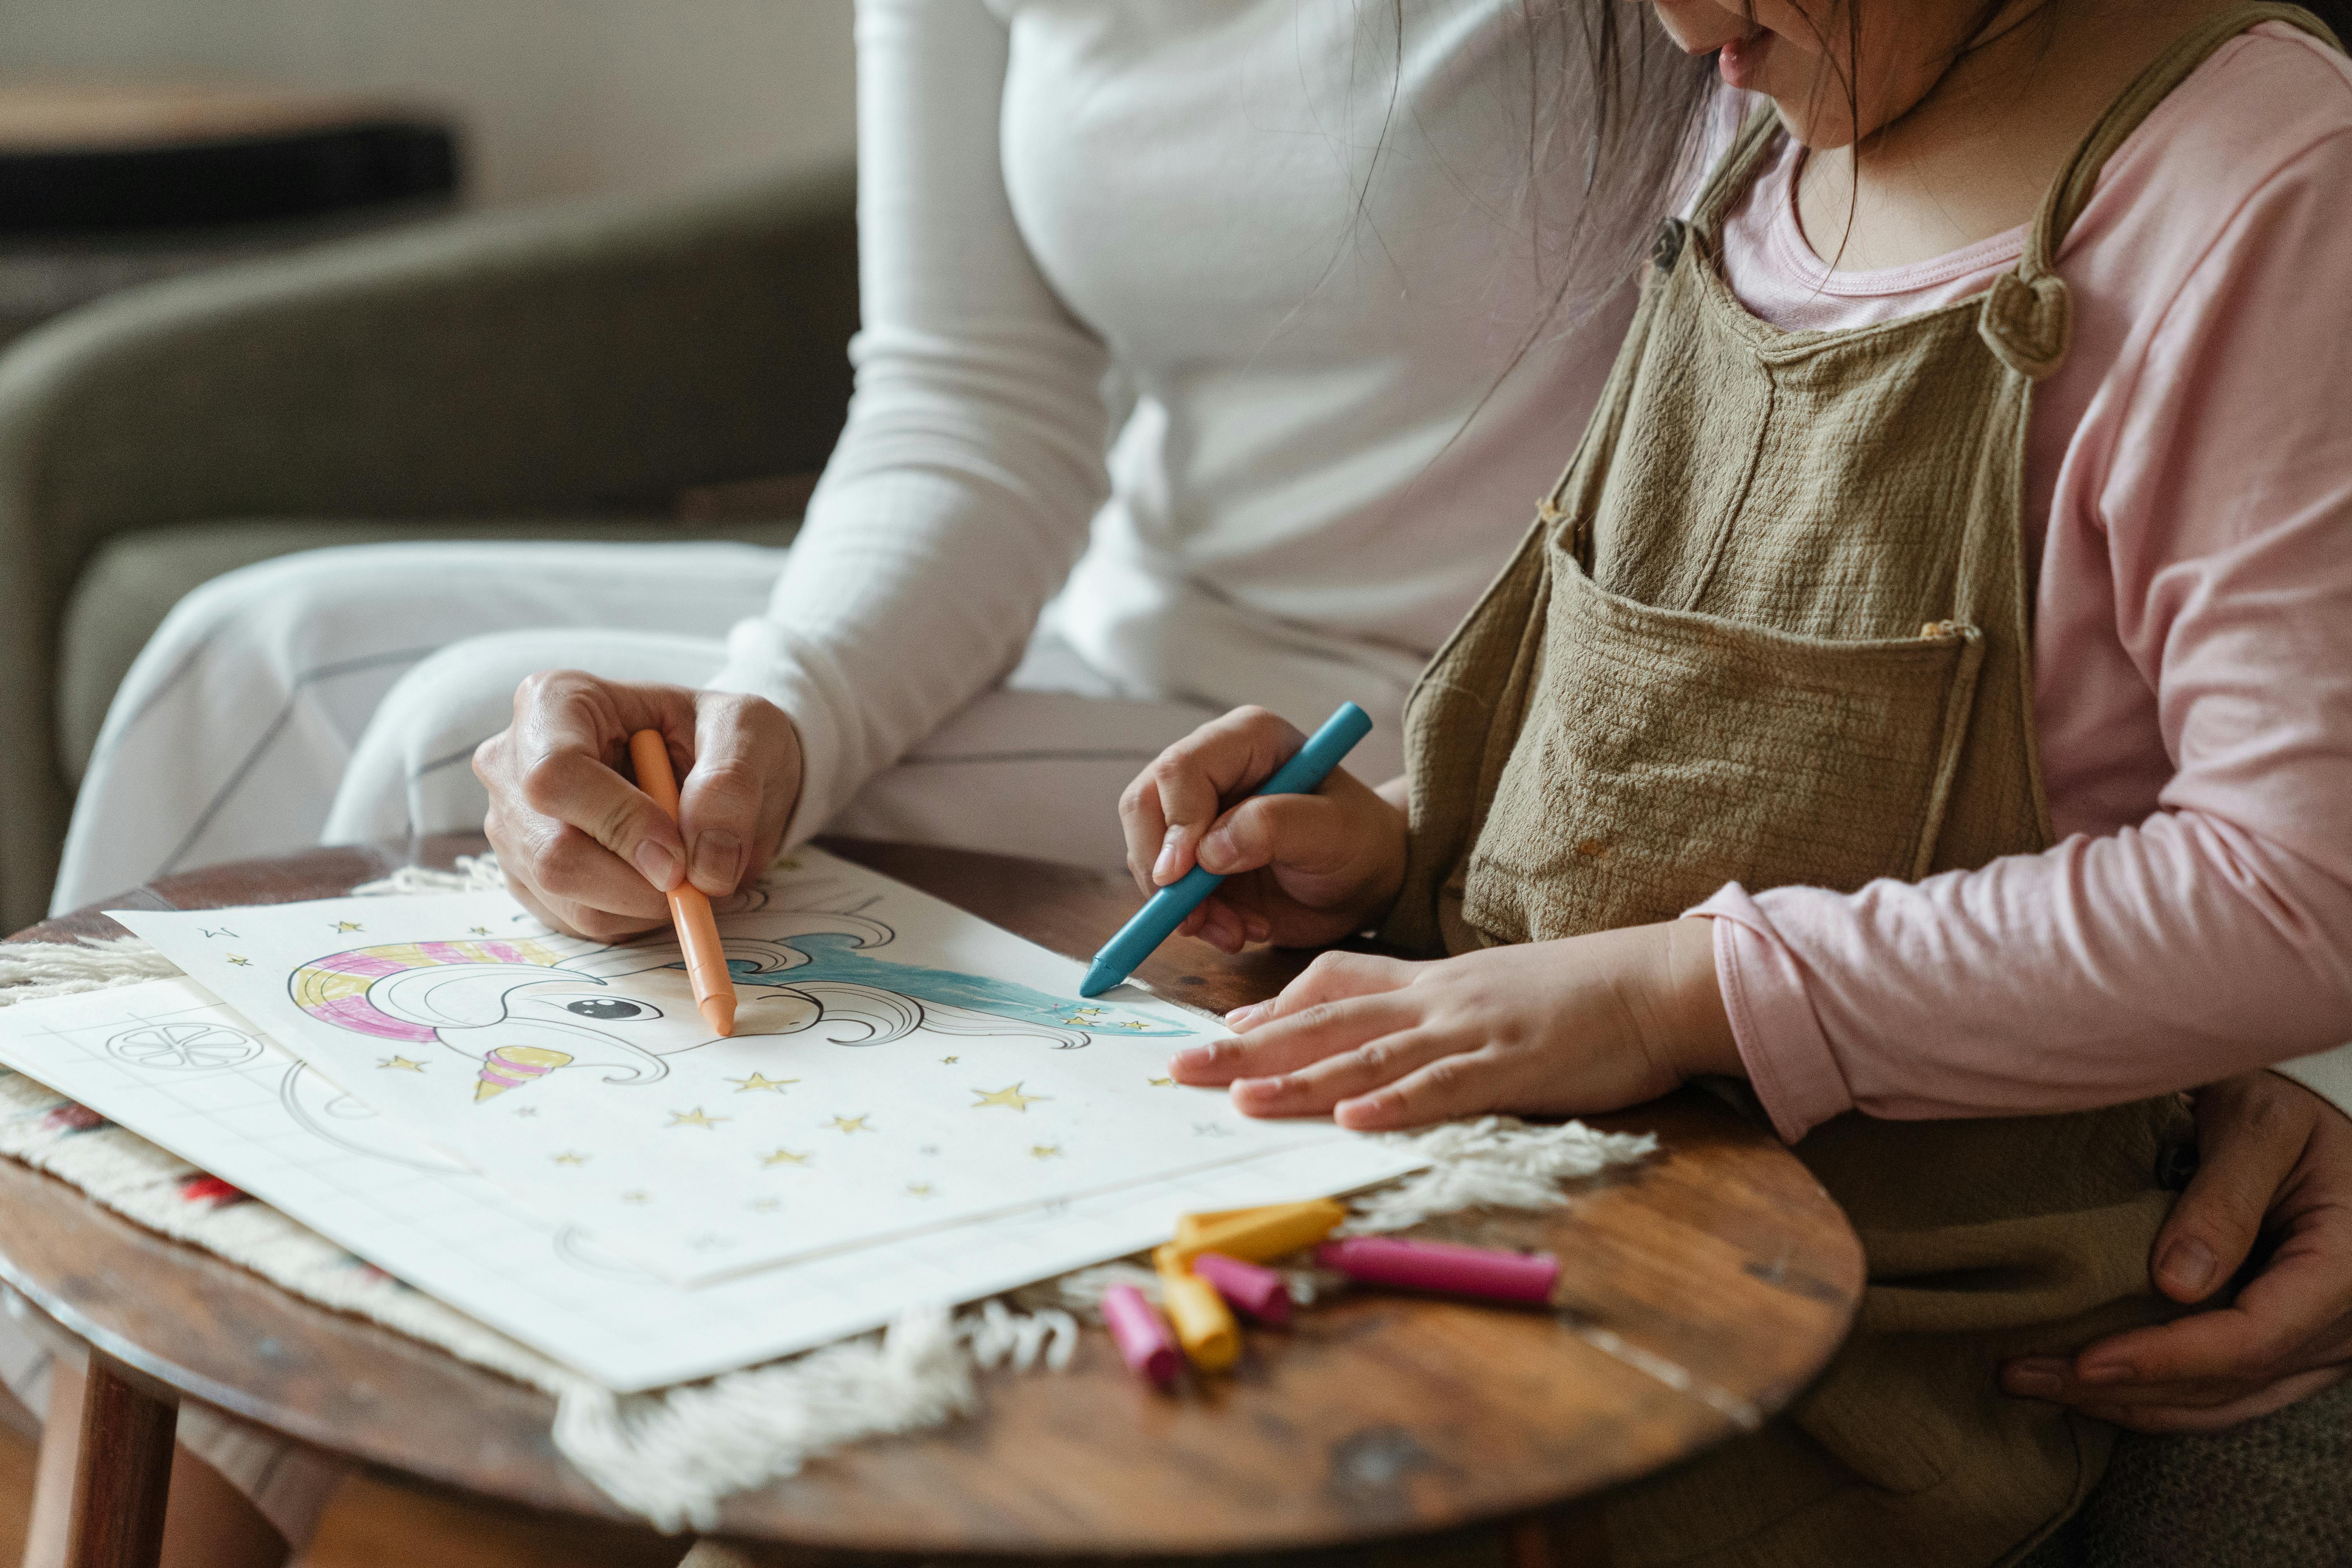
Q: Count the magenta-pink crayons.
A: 3